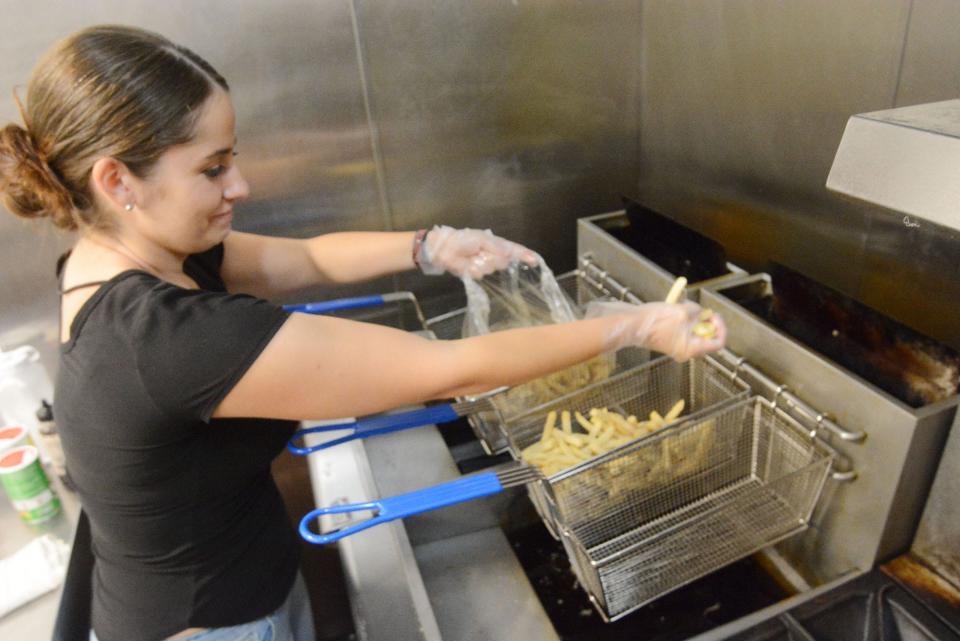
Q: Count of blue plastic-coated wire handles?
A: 3